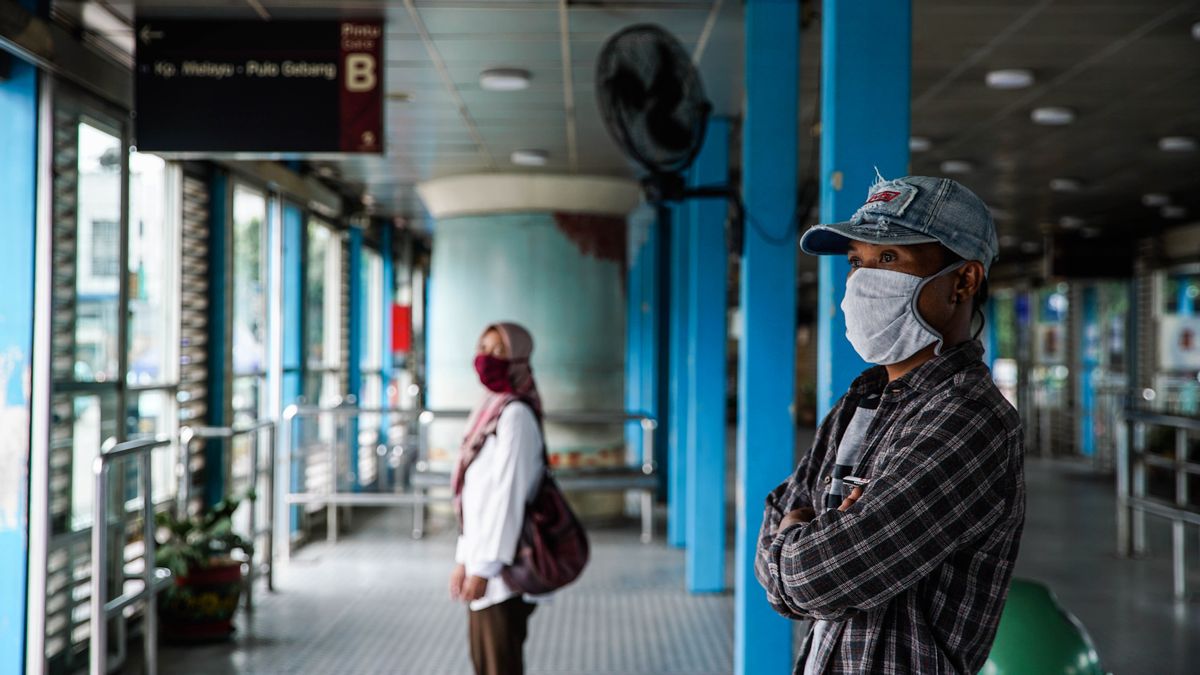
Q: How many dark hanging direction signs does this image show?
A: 1